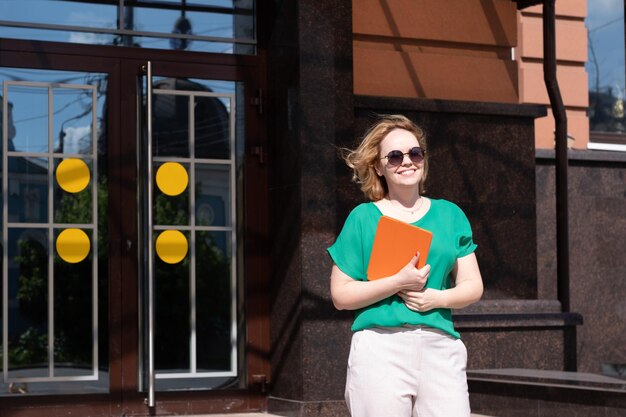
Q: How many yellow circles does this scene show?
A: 4